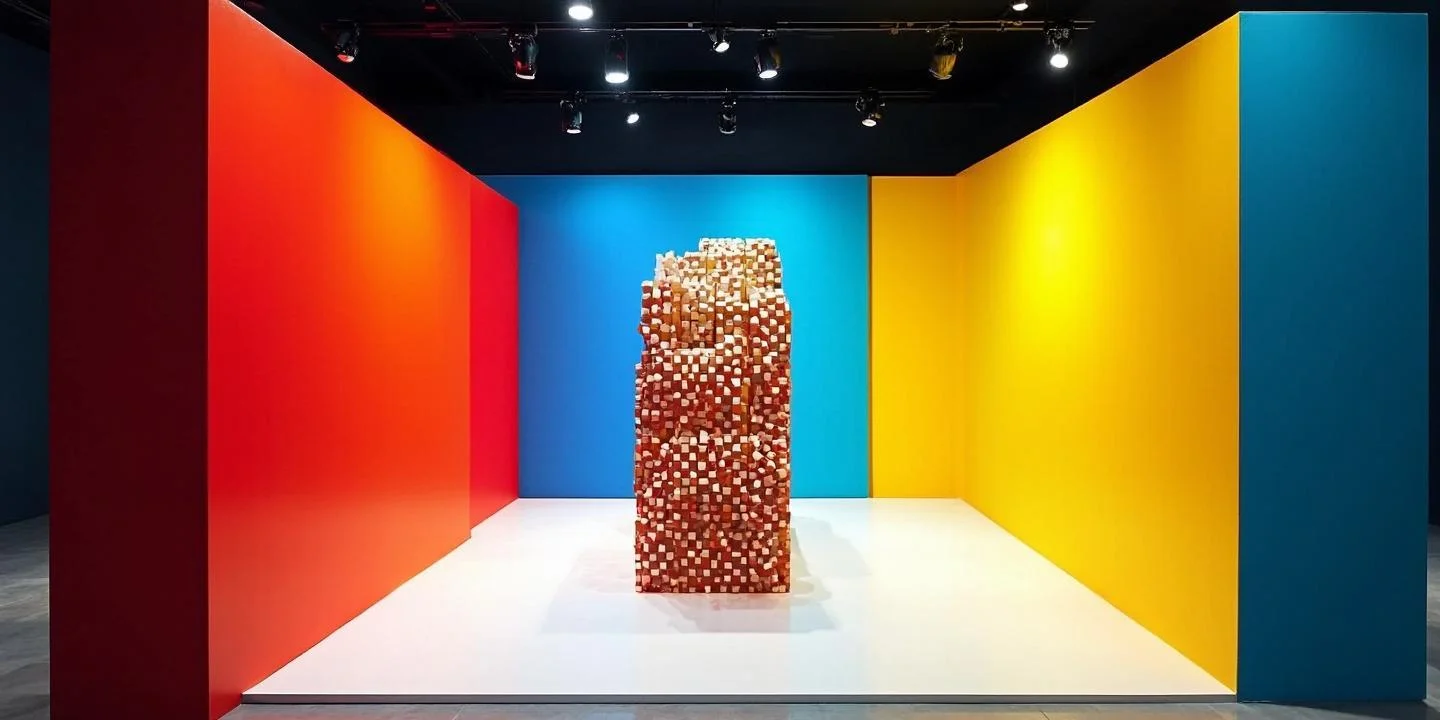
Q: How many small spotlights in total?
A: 13